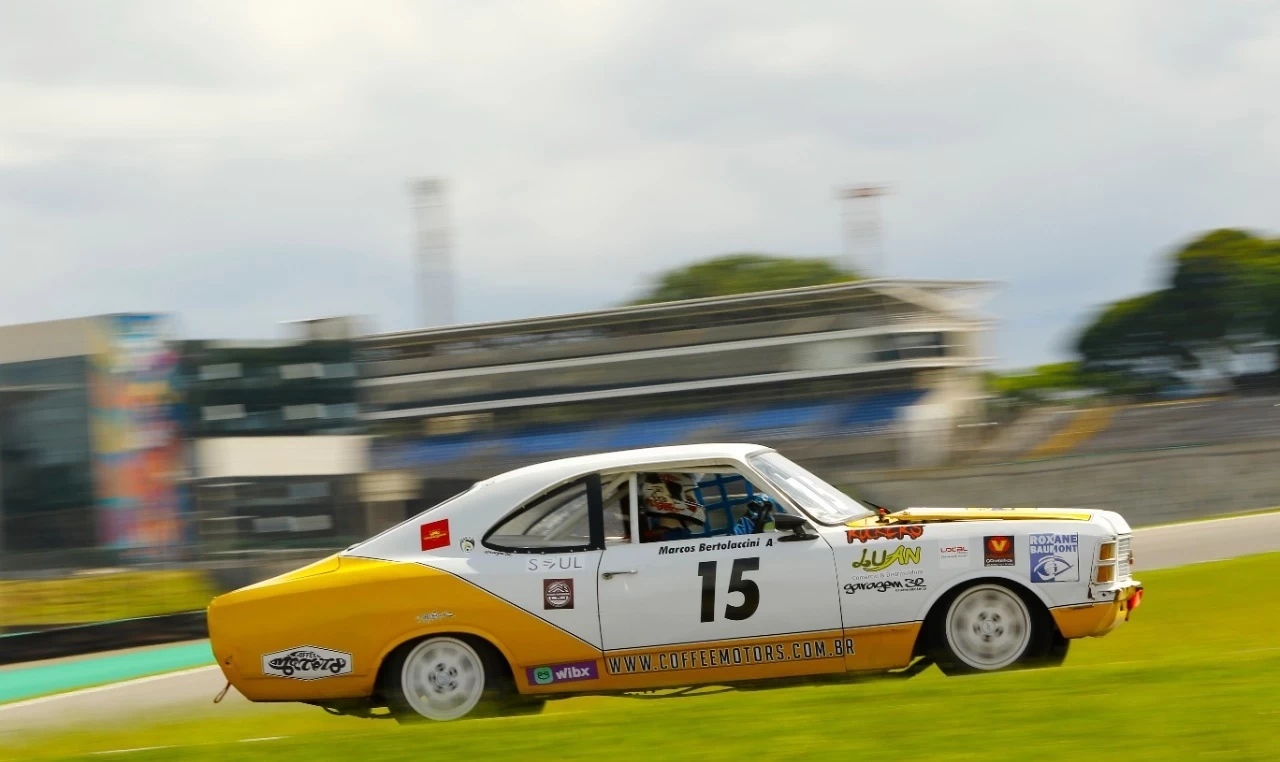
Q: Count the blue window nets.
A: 1